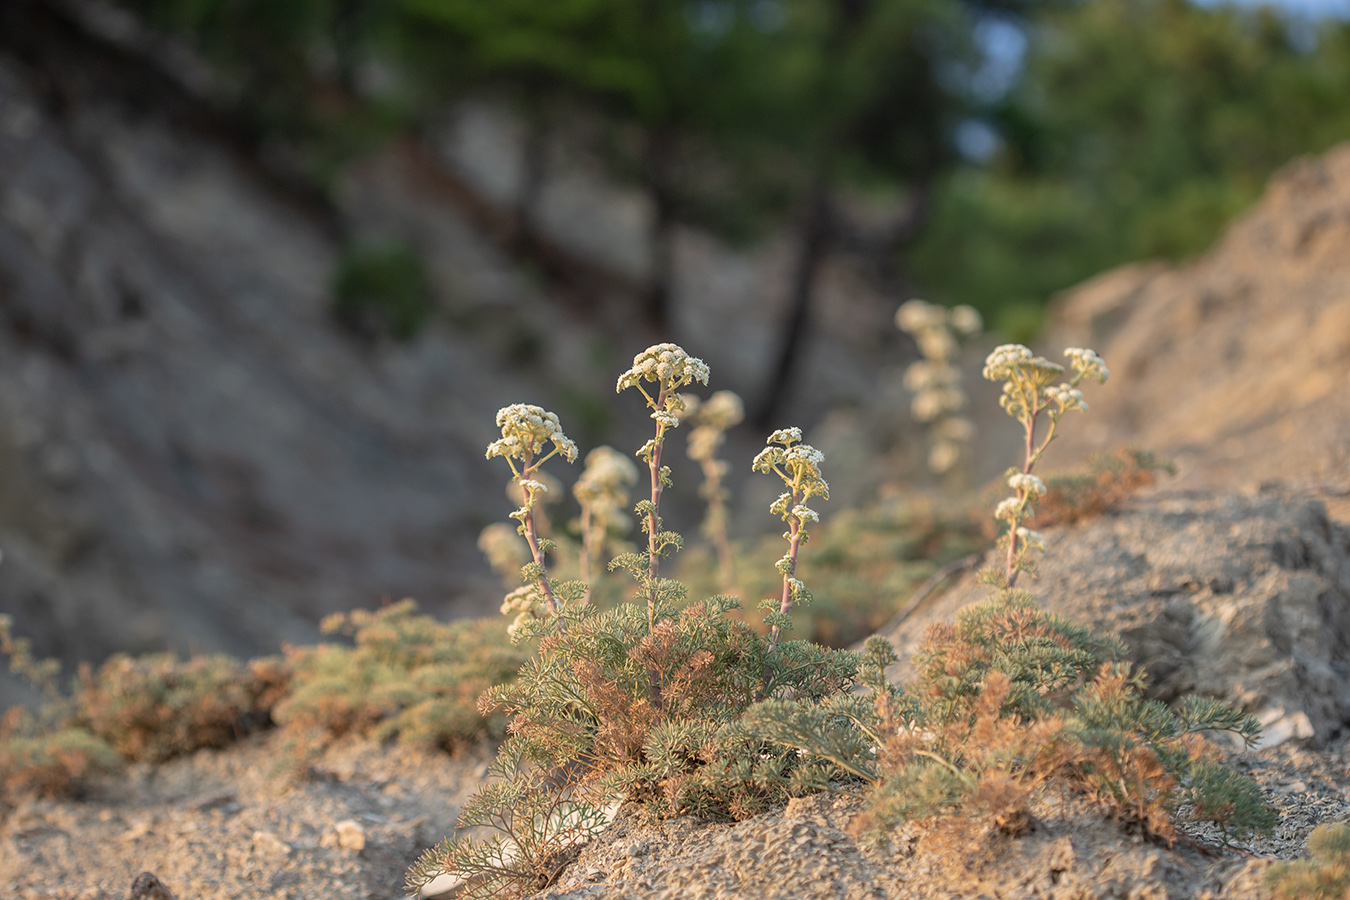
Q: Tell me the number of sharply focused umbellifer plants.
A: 3